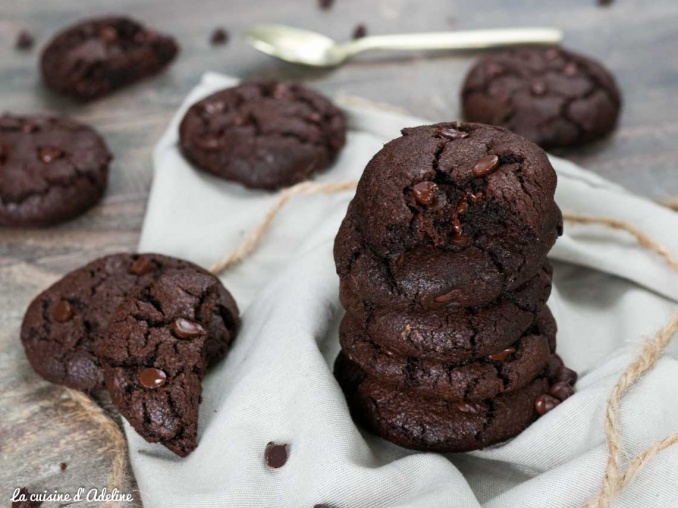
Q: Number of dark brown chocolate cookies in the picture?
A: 11